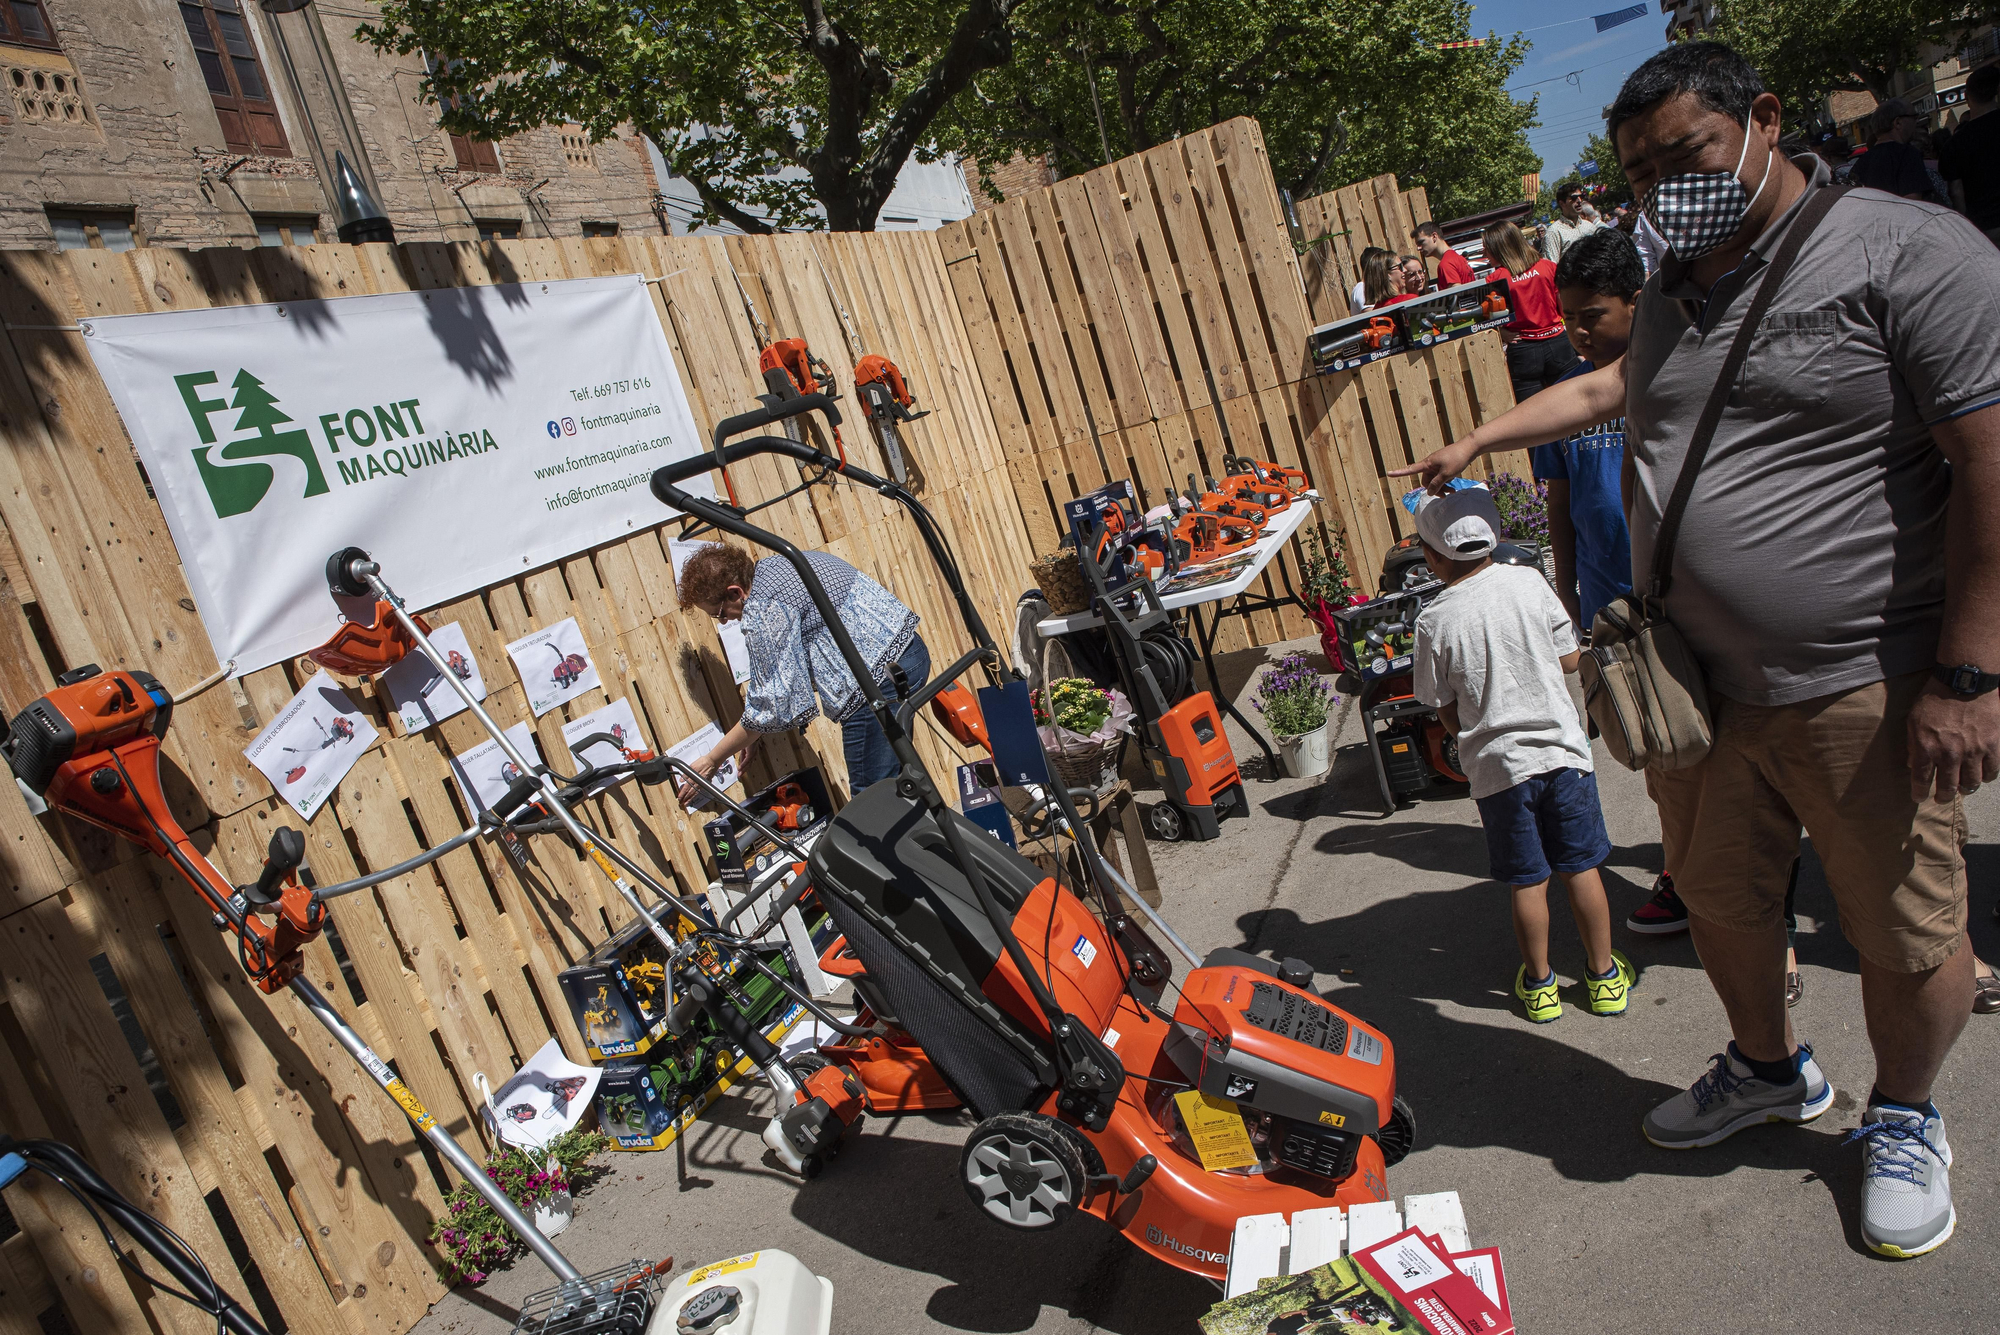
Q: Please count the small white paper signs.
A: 9